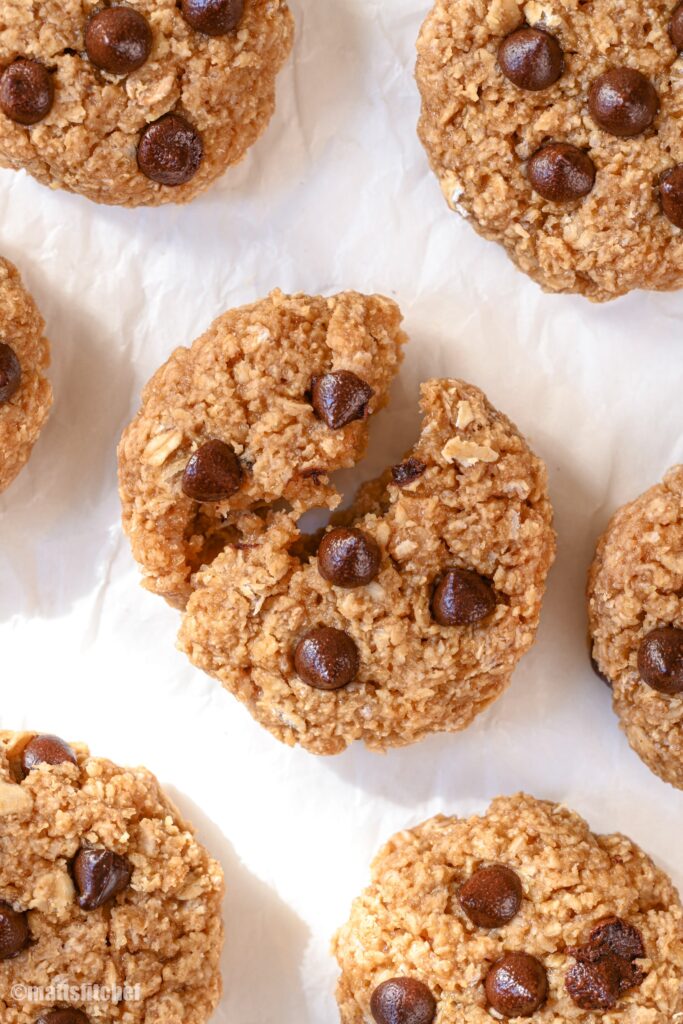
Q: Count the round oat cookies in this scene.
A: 7